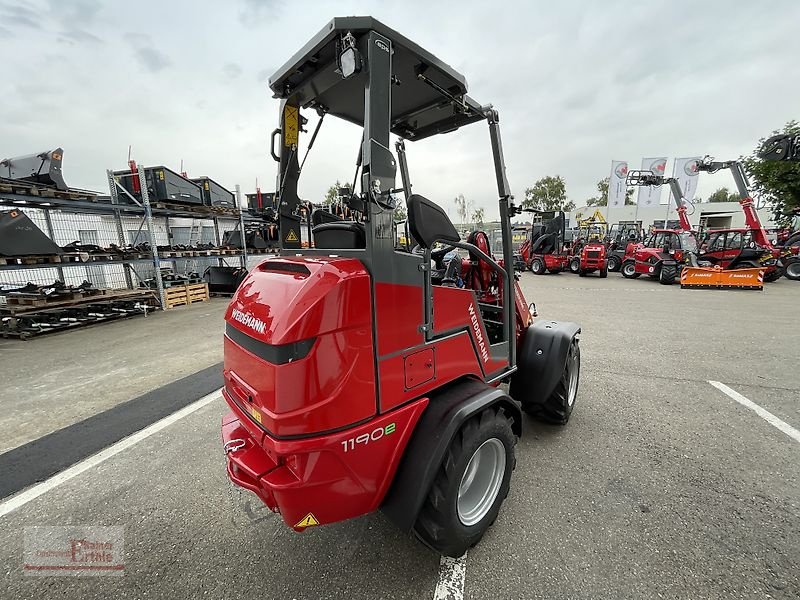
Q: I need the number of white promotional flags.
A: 3